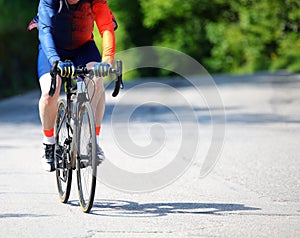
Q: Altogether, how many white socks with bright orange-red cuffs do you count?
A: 2